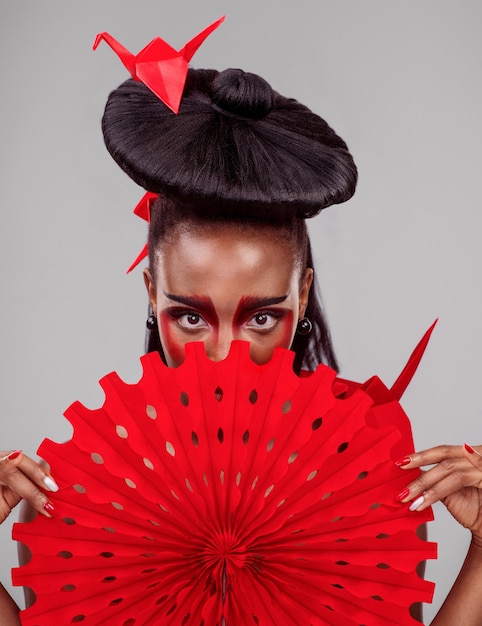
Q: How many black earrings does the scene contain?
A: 2